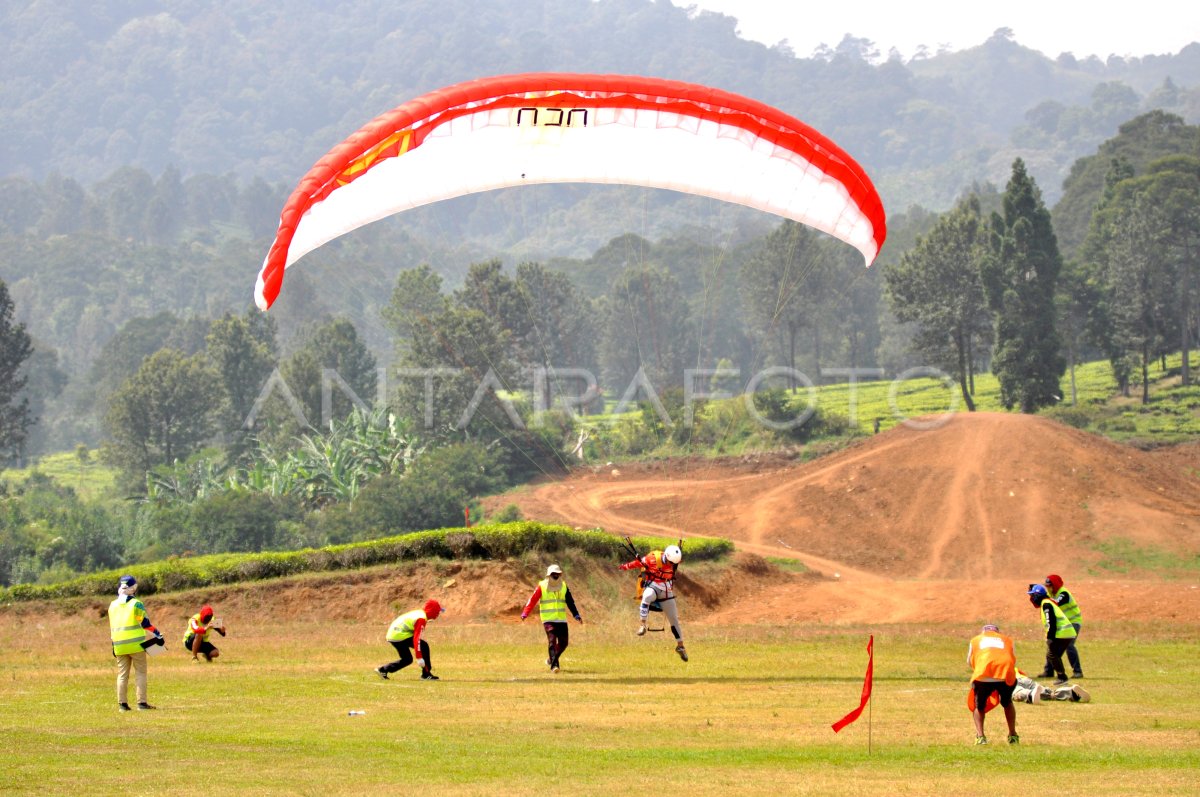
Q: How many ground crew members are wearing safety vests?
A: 7